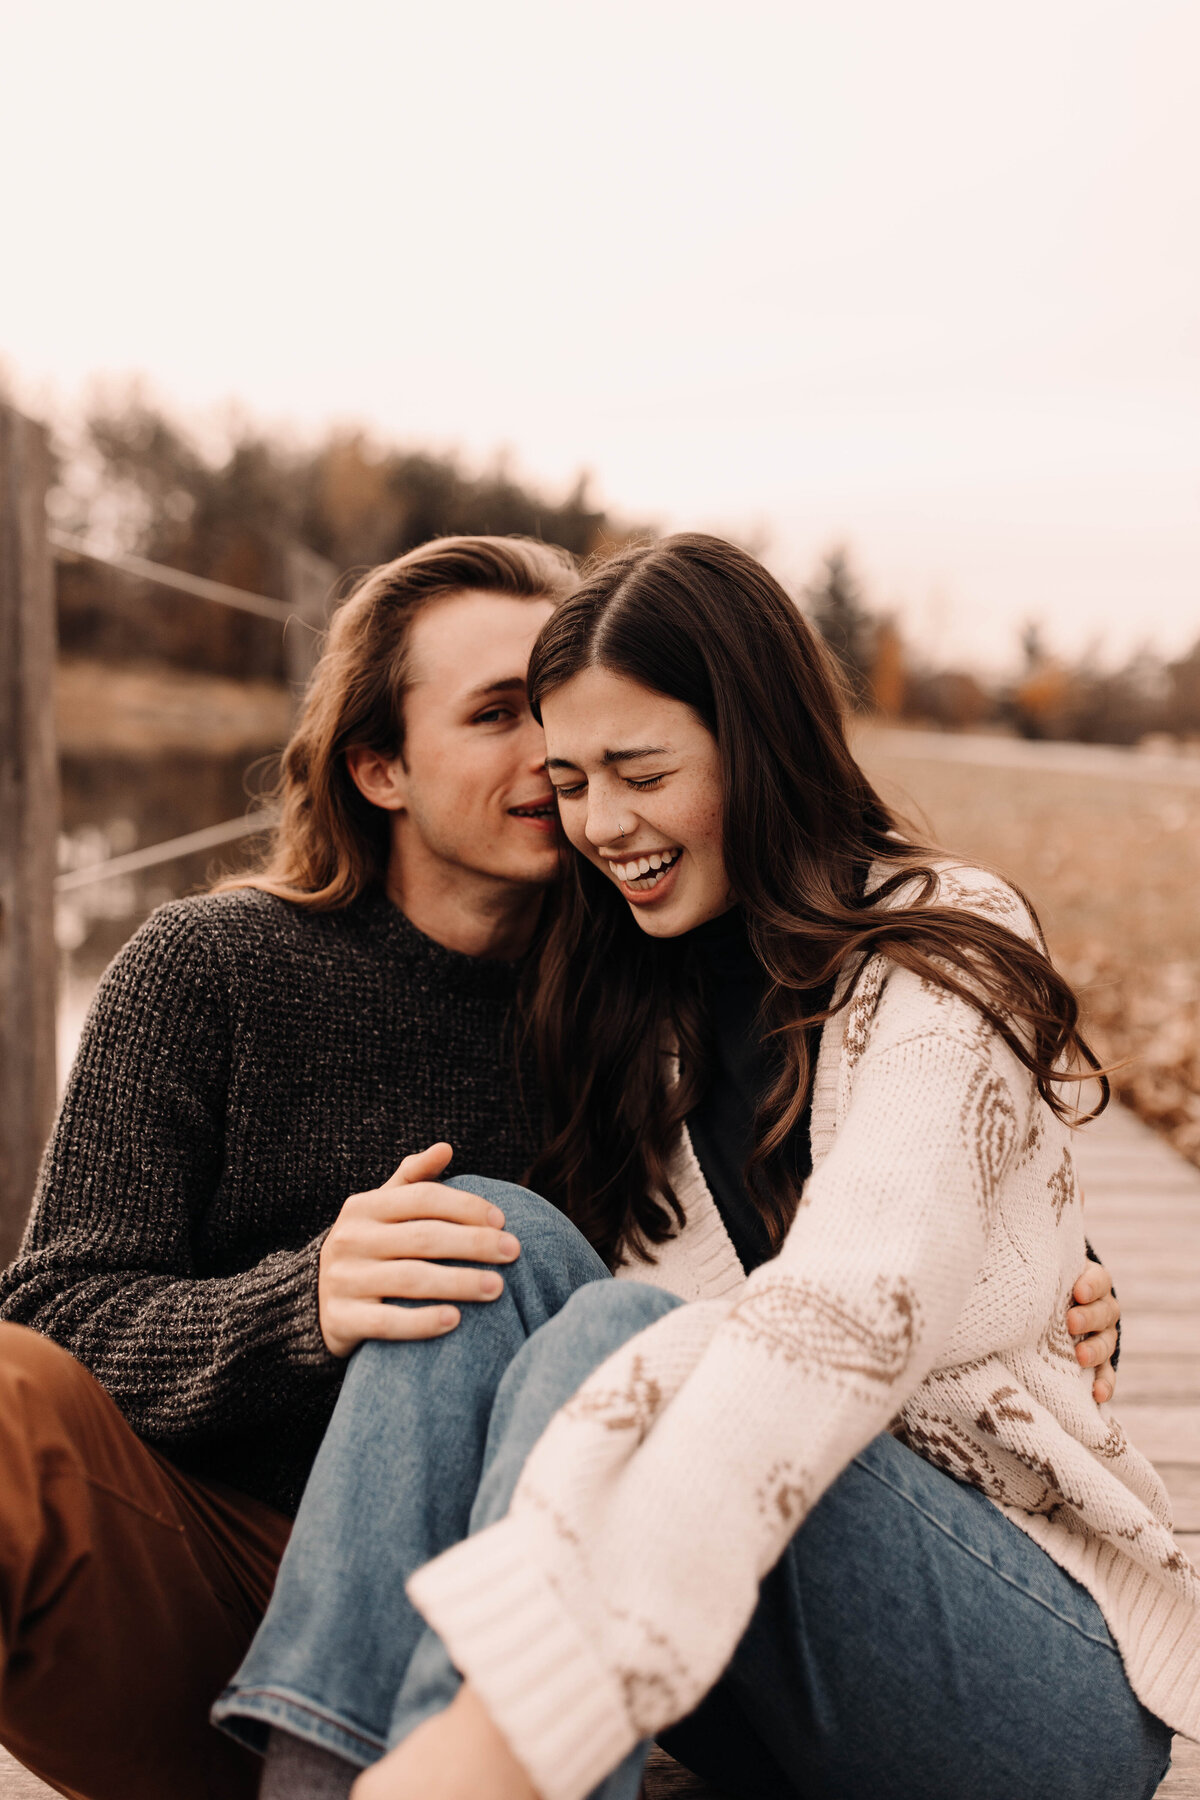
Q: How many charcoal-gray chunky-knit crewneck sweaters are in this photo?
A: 1